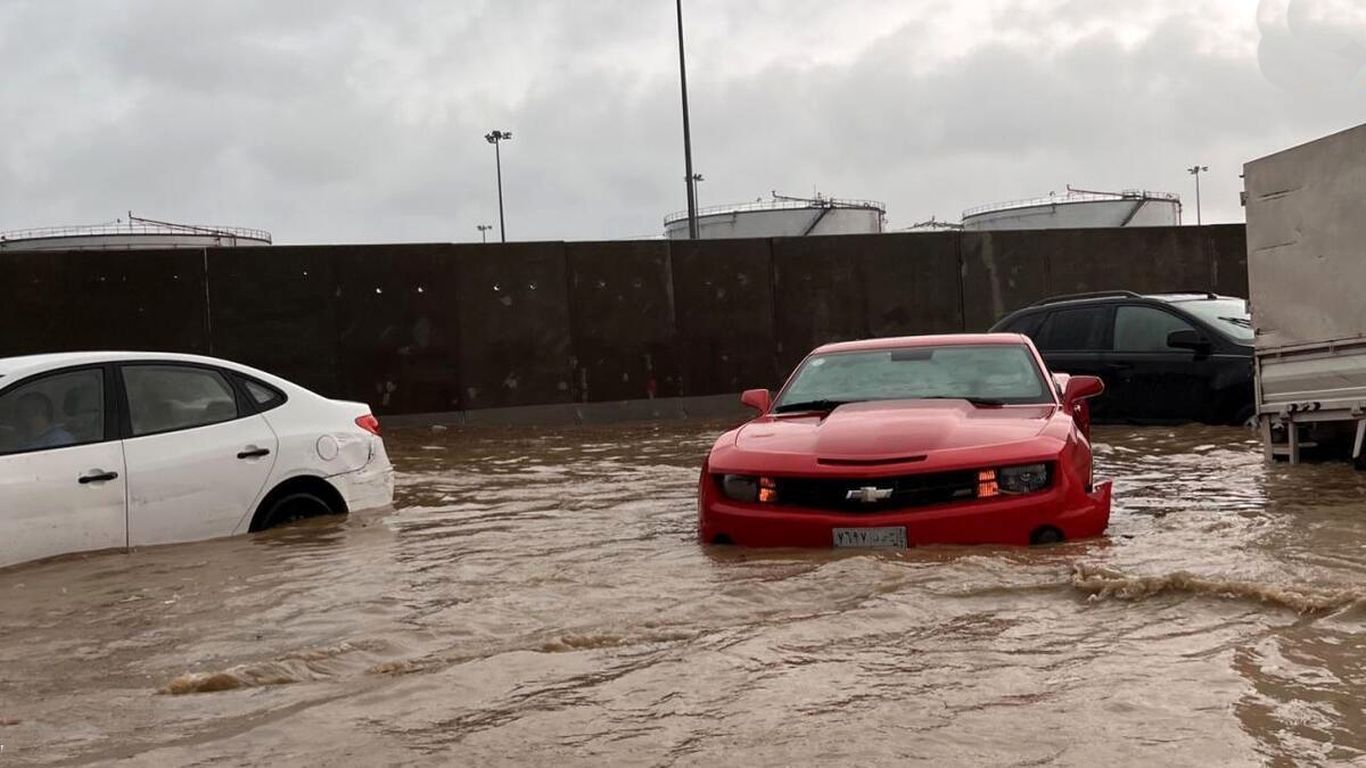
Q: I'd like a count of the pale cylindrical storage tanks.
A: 3